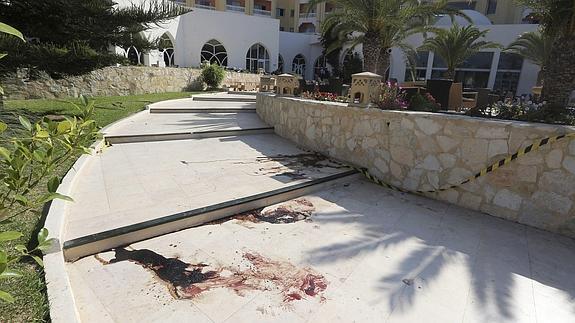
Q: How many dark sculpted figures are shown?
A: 0